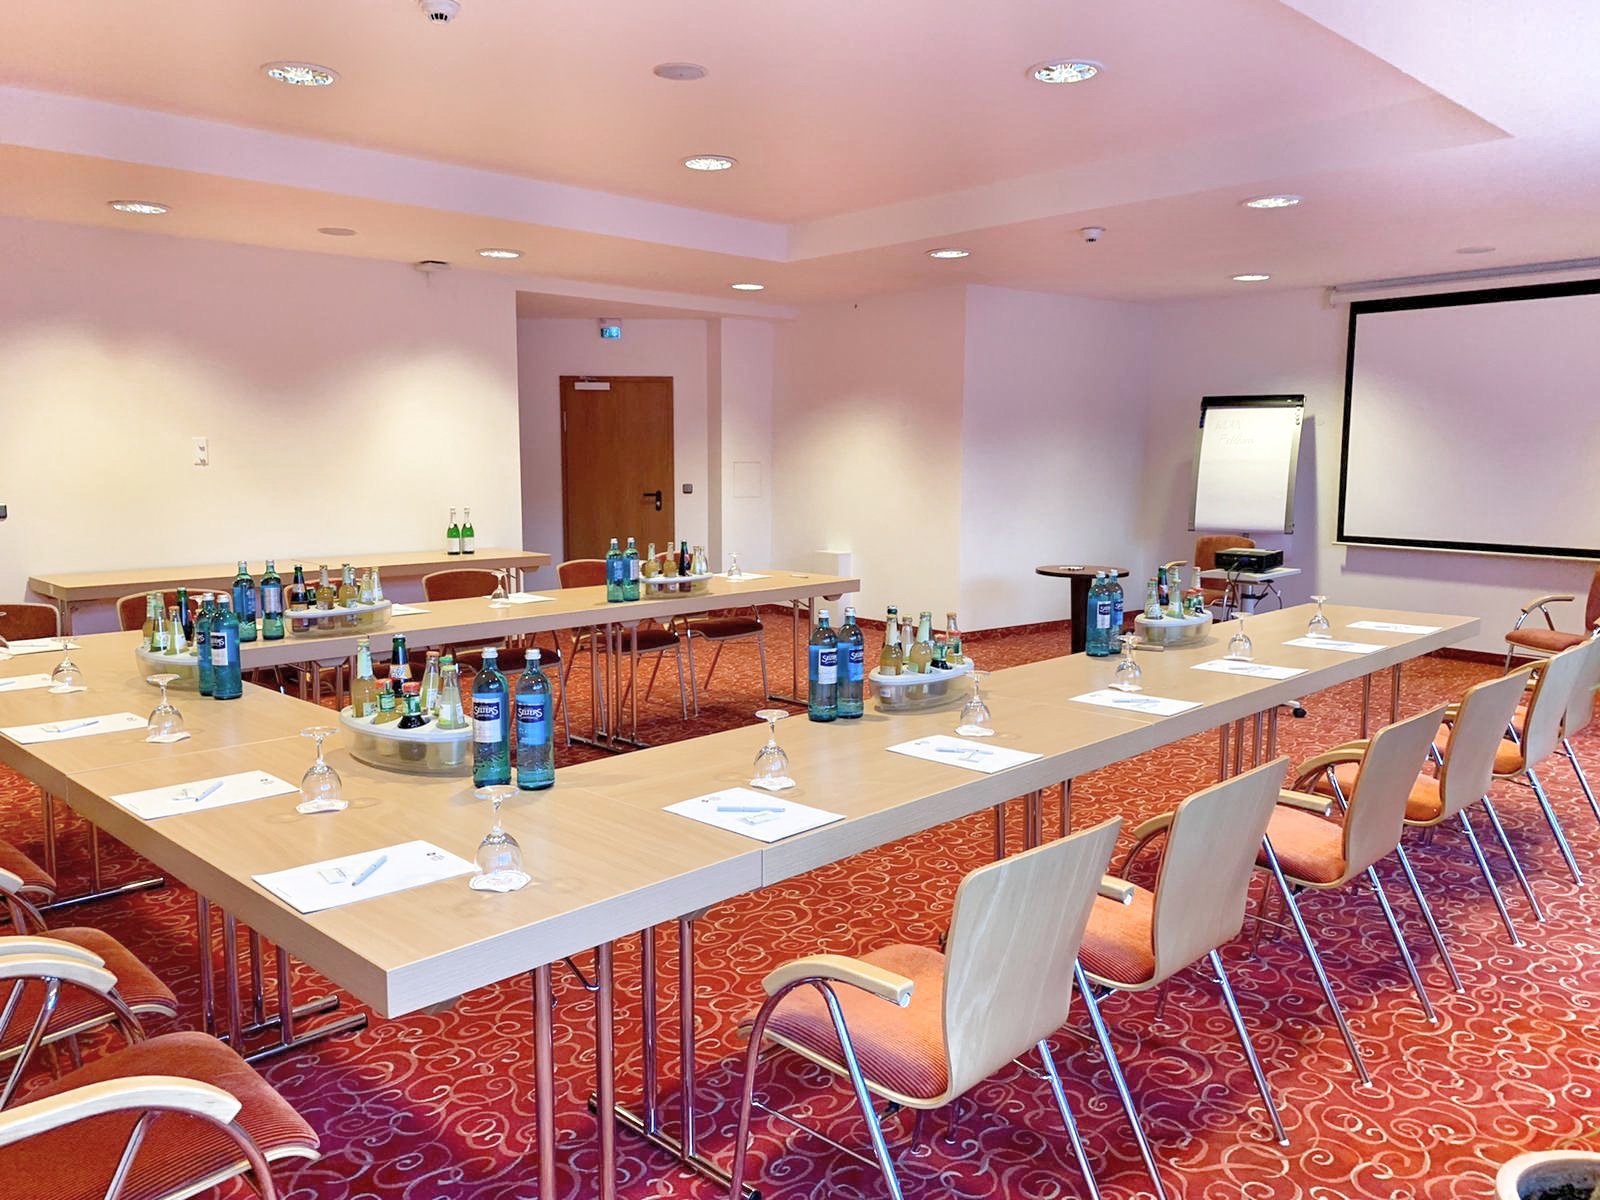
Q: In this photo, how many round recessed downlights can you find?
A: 9